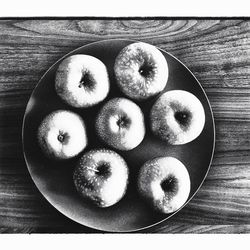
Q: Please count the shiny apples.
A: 7